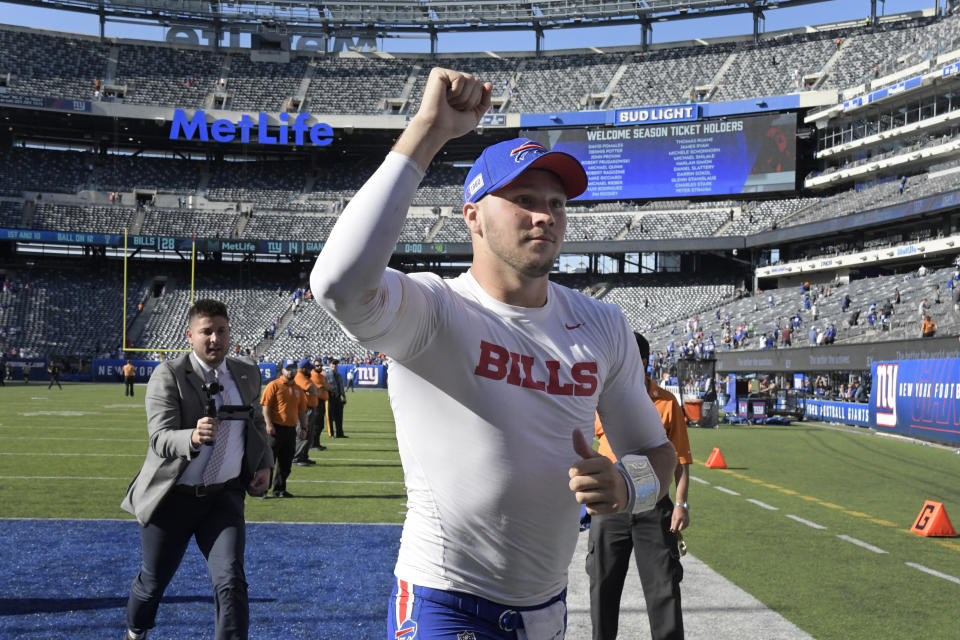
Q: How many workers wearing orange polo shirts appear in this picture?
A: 5